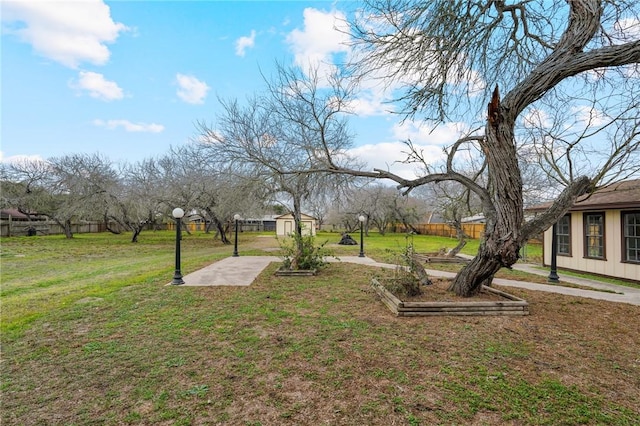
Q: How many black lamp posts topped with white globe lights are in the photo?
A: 3